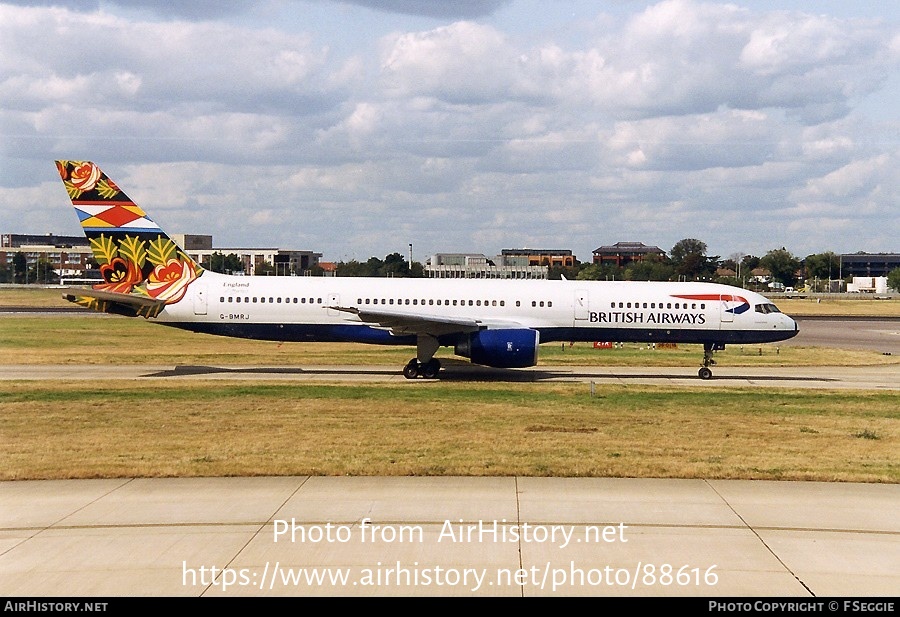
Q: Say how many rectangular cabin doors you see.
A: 4